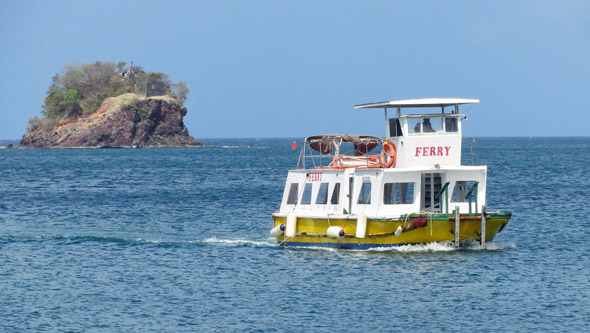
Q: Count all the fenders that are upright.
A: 2